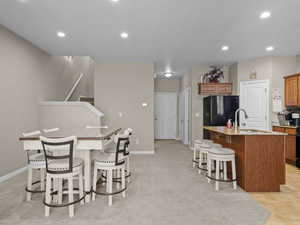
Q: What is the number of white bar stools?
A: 3